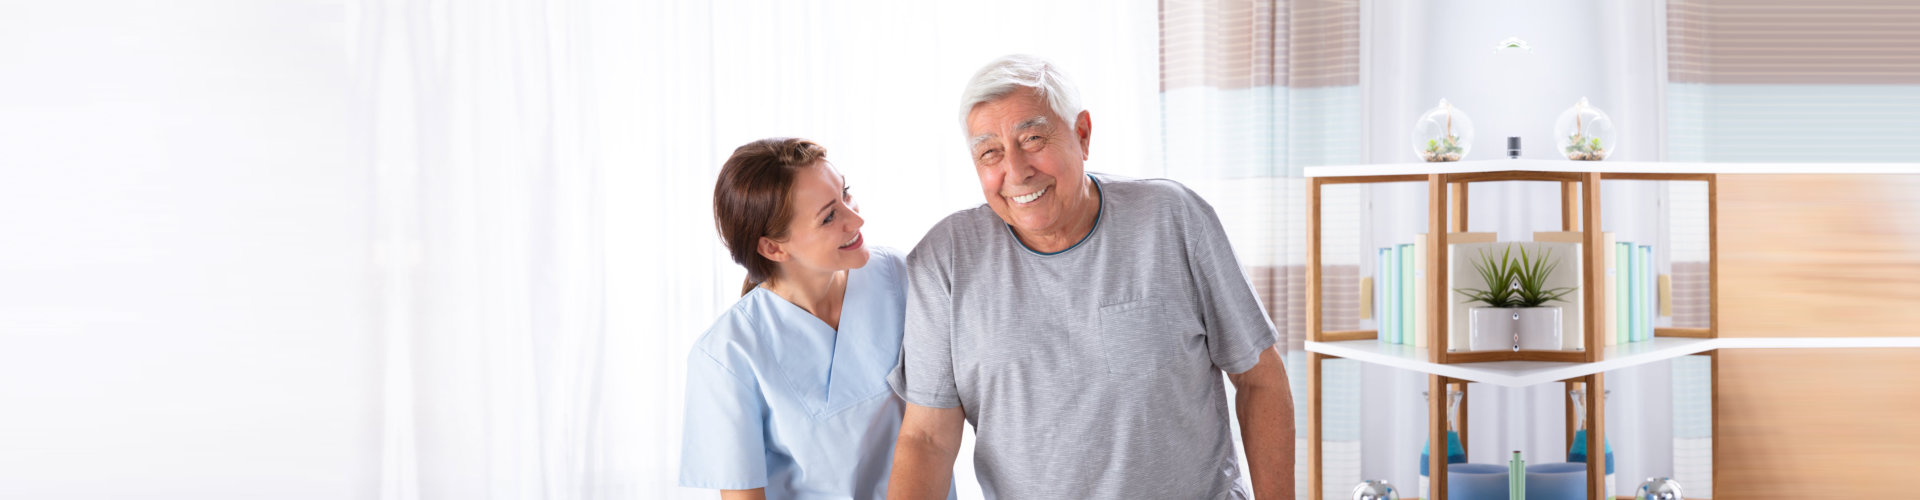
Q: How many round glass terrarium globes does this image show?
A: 2